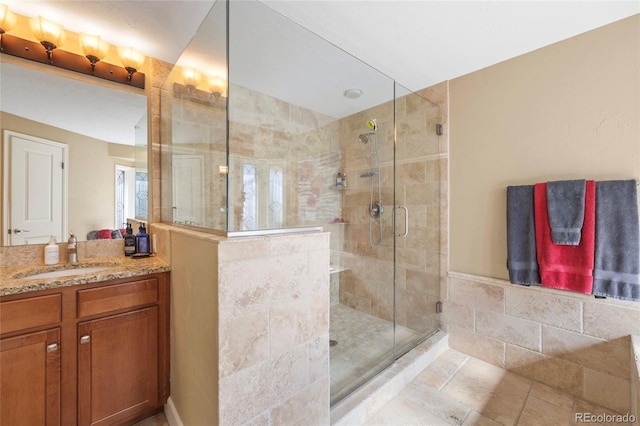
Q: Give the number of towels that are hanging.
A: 4